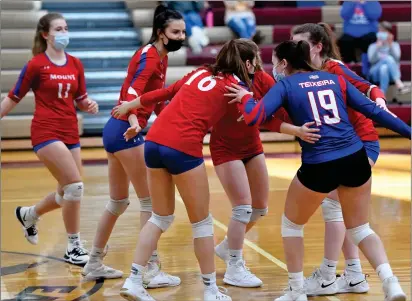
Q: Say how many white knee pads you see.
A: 11